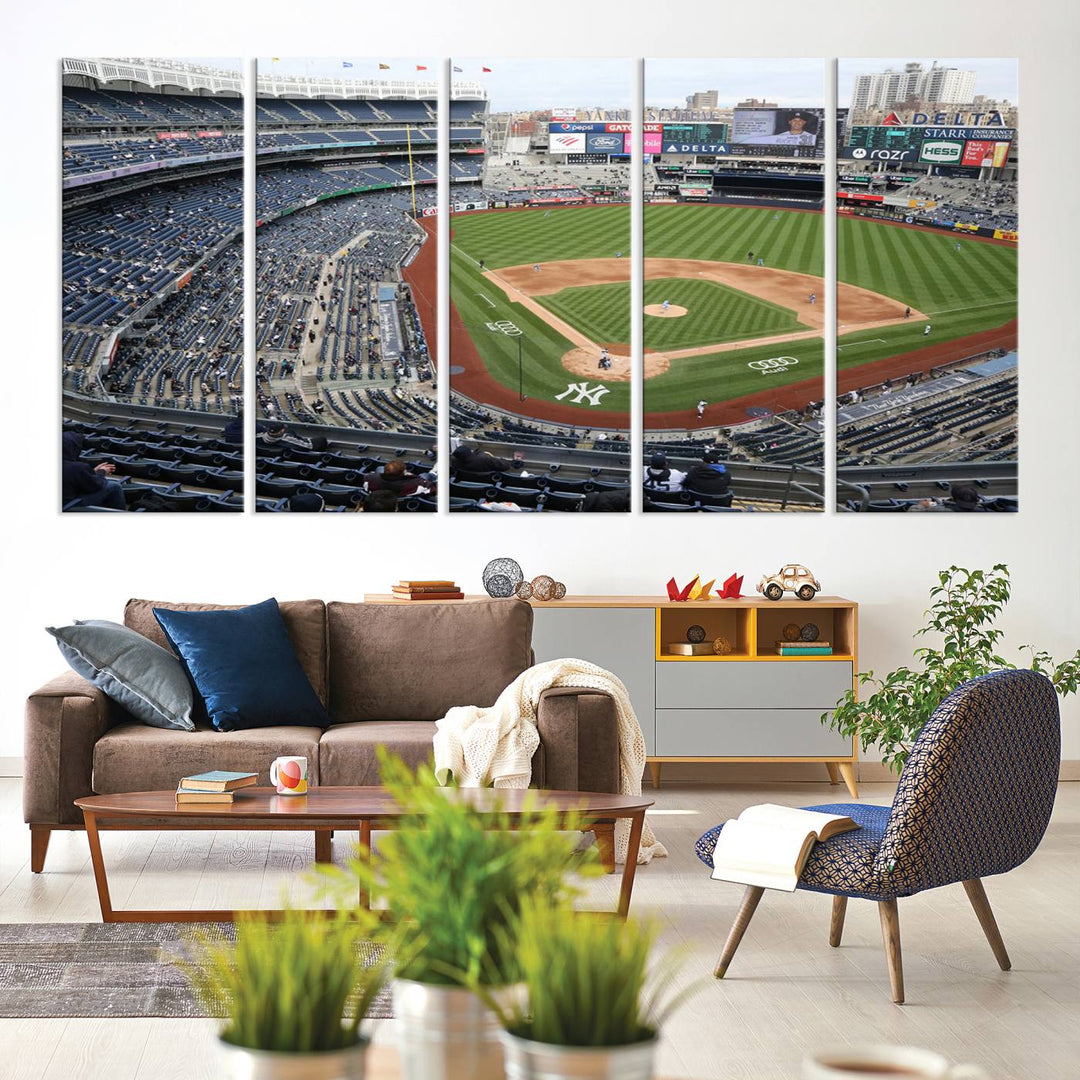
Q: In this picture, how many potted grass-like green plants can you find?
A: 3